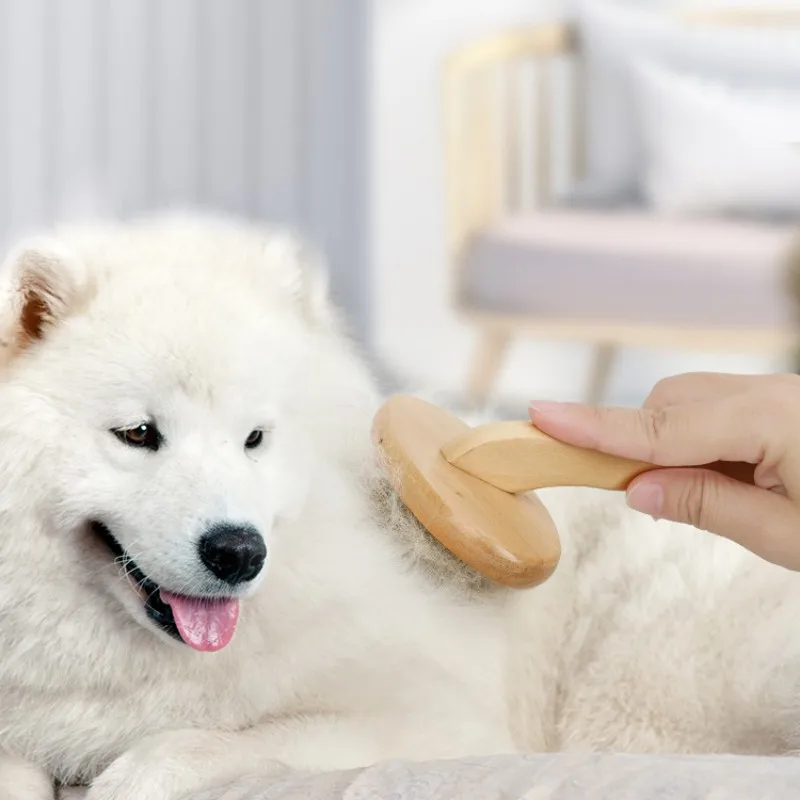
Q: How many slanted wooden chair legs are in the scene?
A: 2